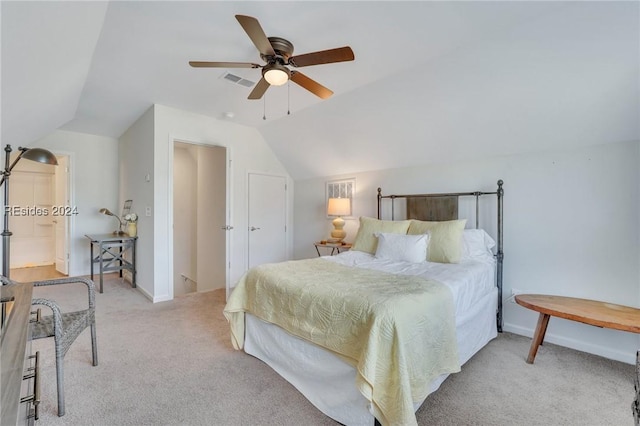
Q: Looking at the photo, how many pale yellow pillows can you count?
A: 2